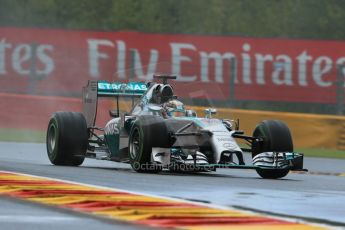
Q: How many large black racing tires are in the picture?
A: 3